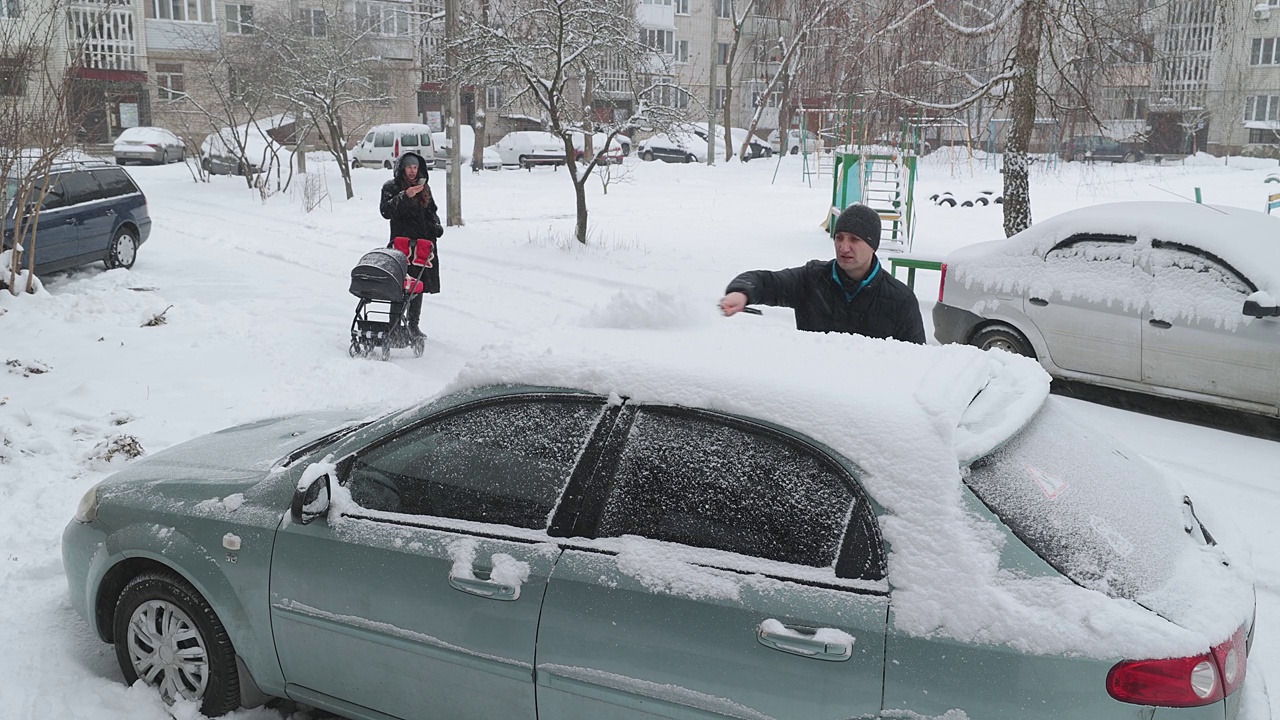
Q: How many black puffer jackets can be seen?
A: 1